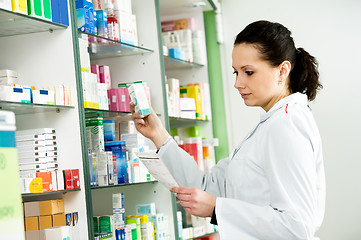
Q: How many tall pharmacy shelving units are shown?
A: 3